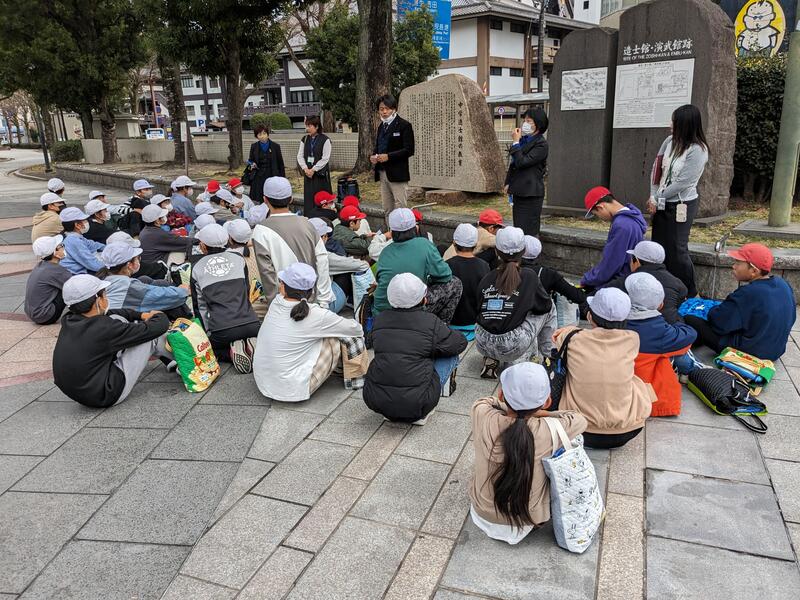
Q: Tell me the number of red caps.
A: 9